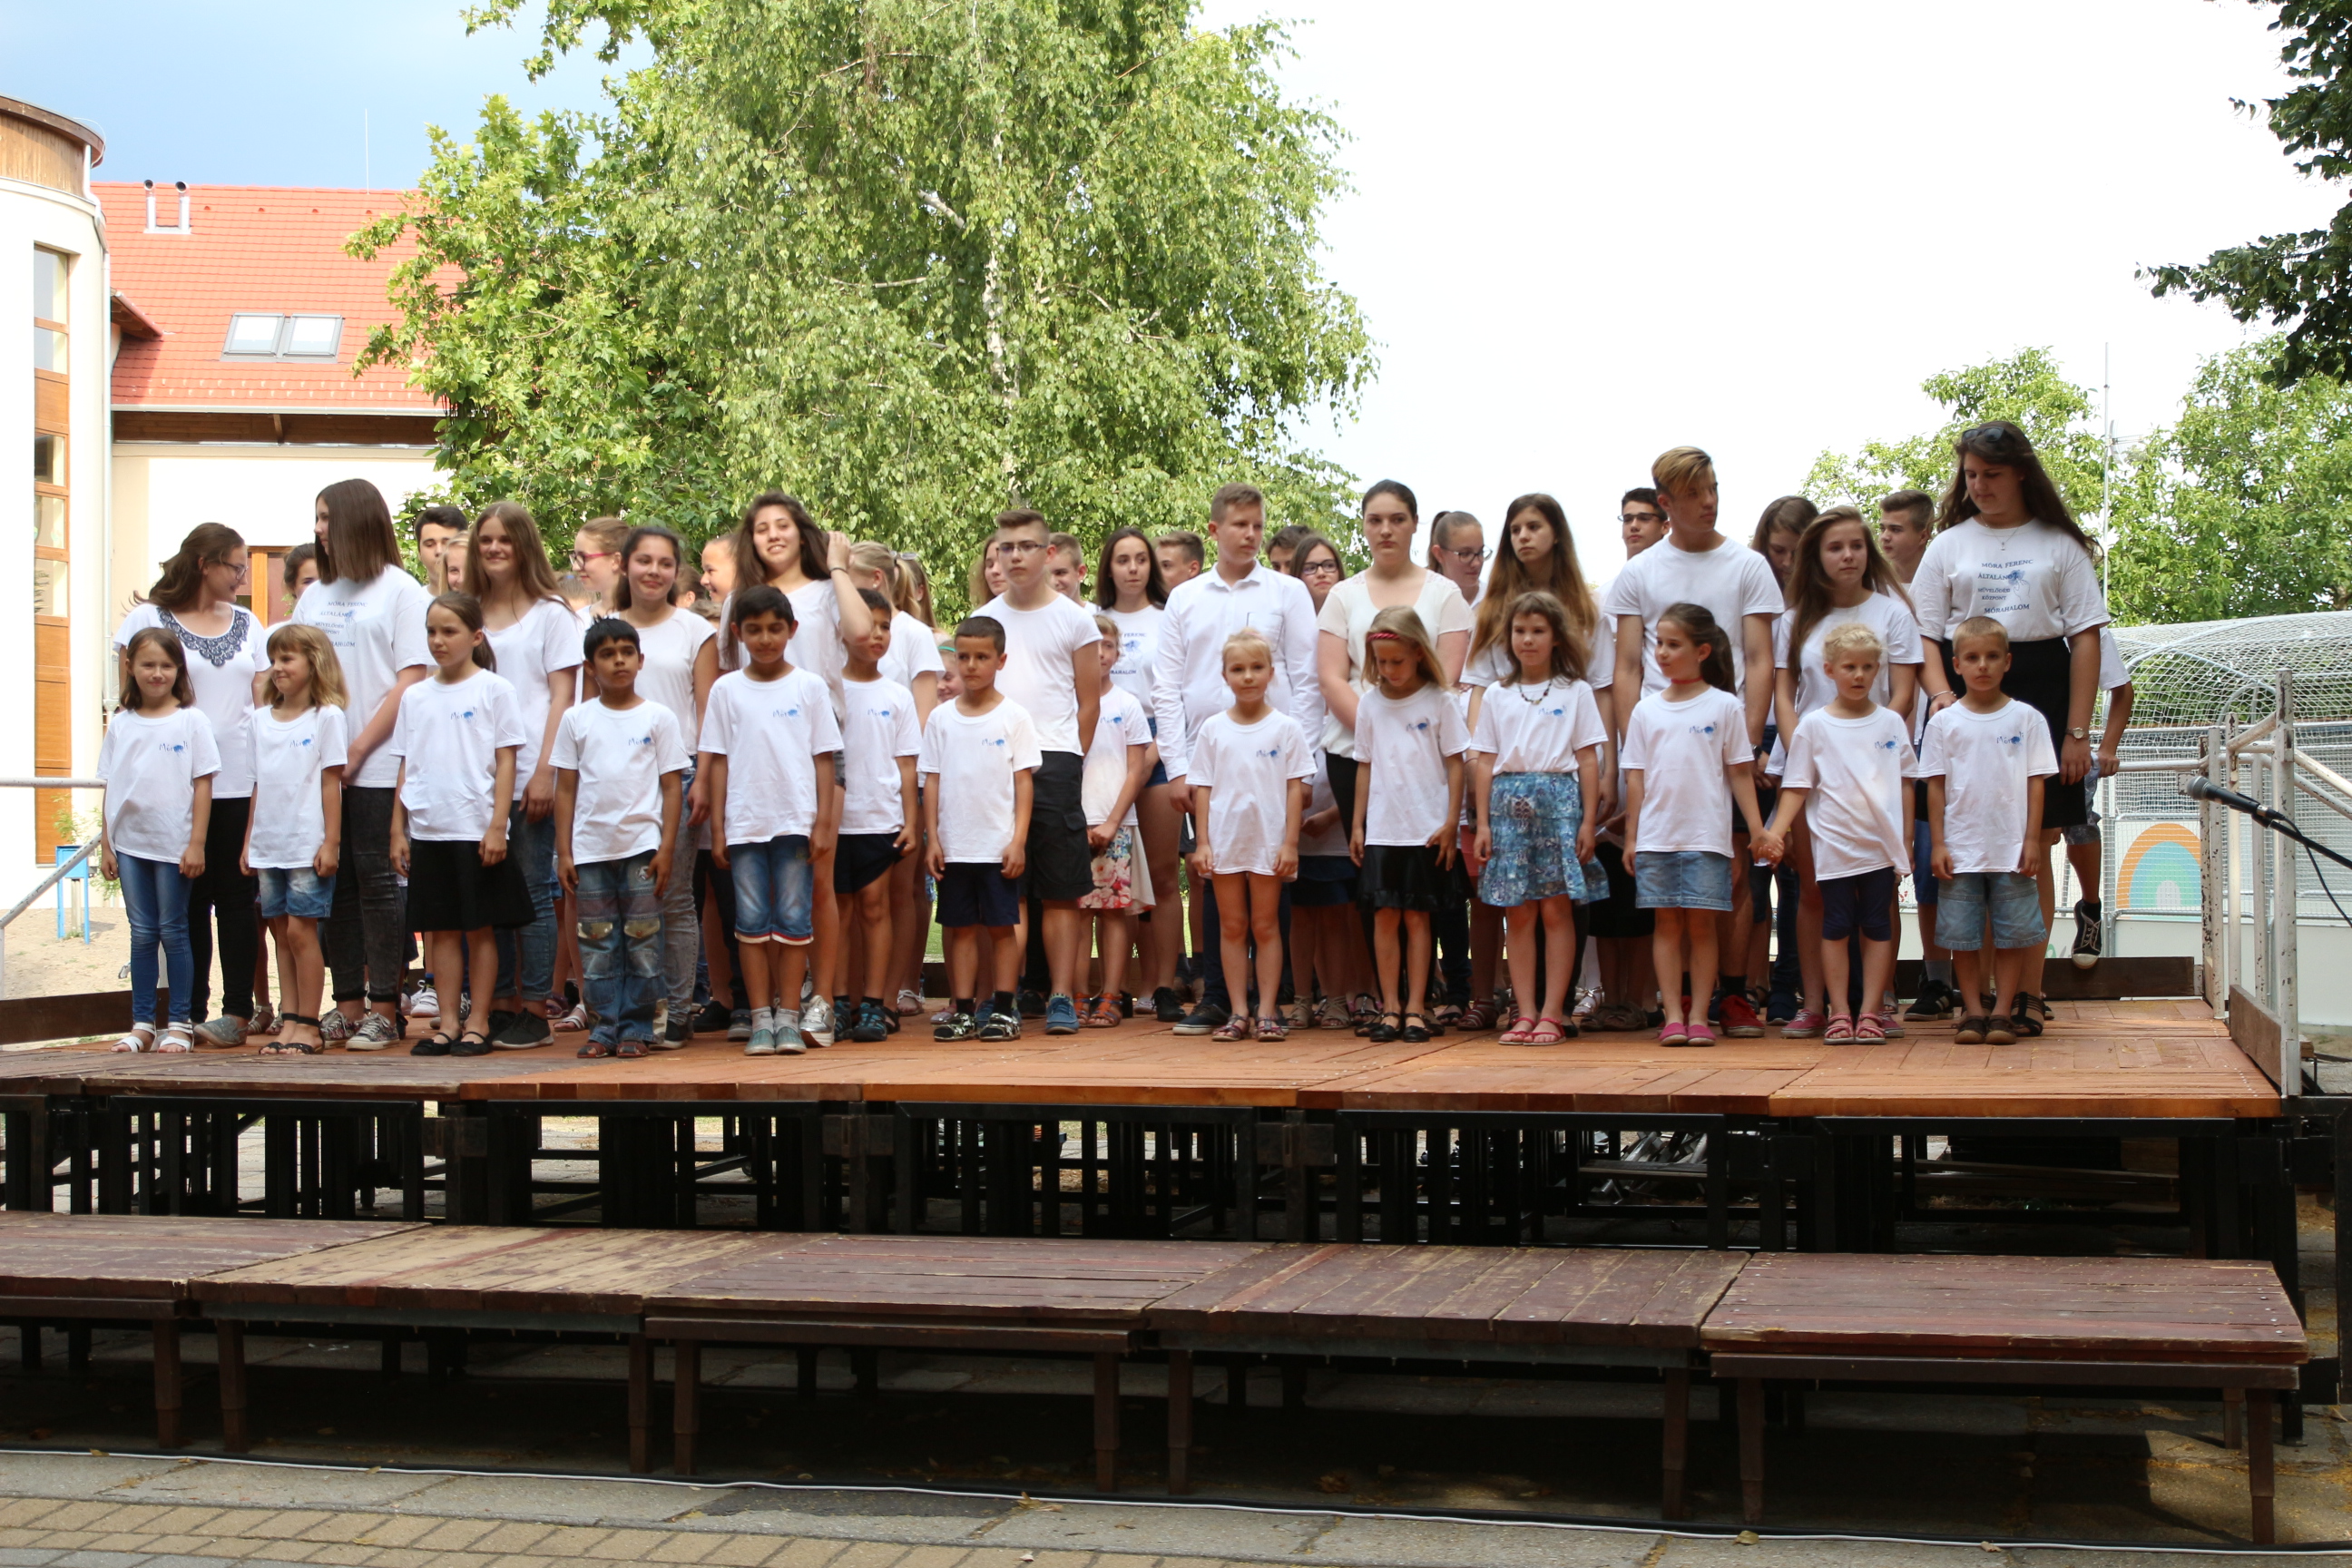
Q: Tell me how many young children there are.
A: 14